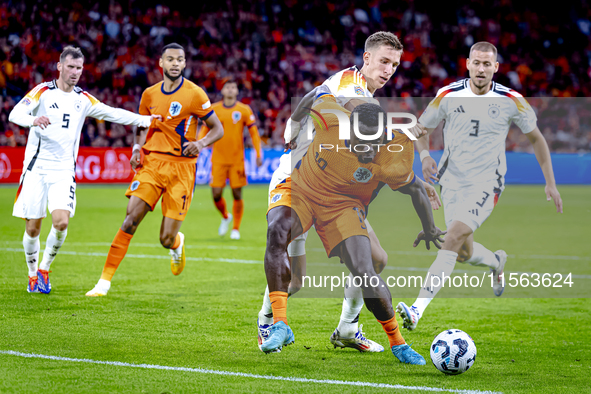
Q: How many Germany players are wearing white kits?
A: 3